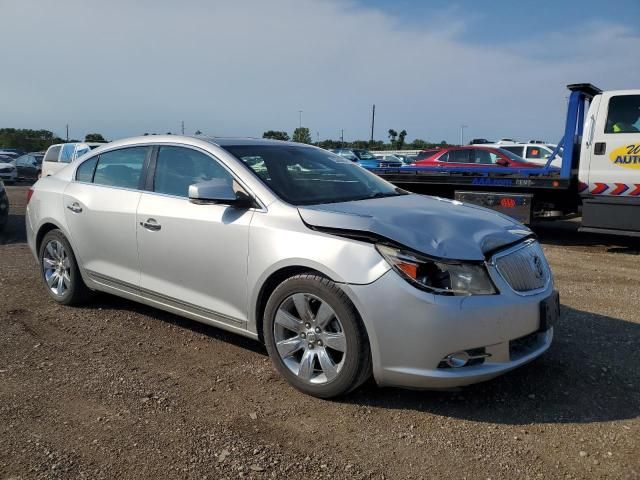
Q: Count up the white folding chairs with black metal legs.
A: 0